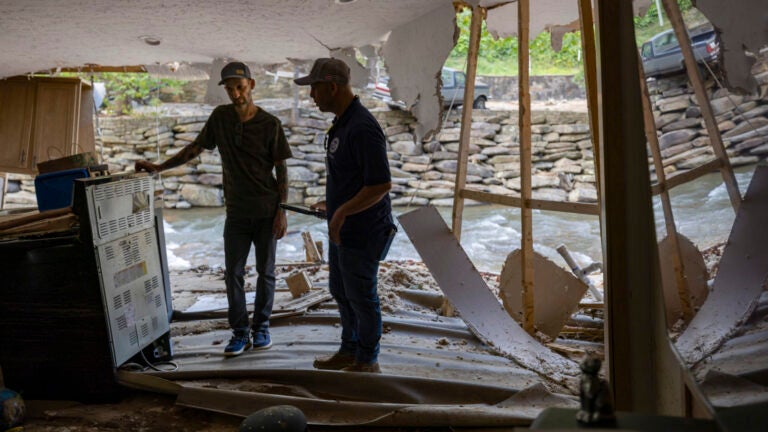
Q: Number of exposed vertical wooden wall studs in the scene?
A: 5